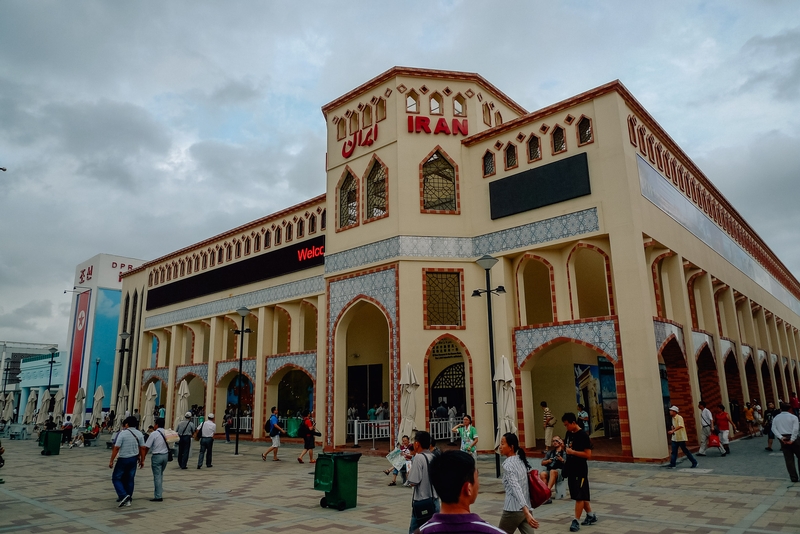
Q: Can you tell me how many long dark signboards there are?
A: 2